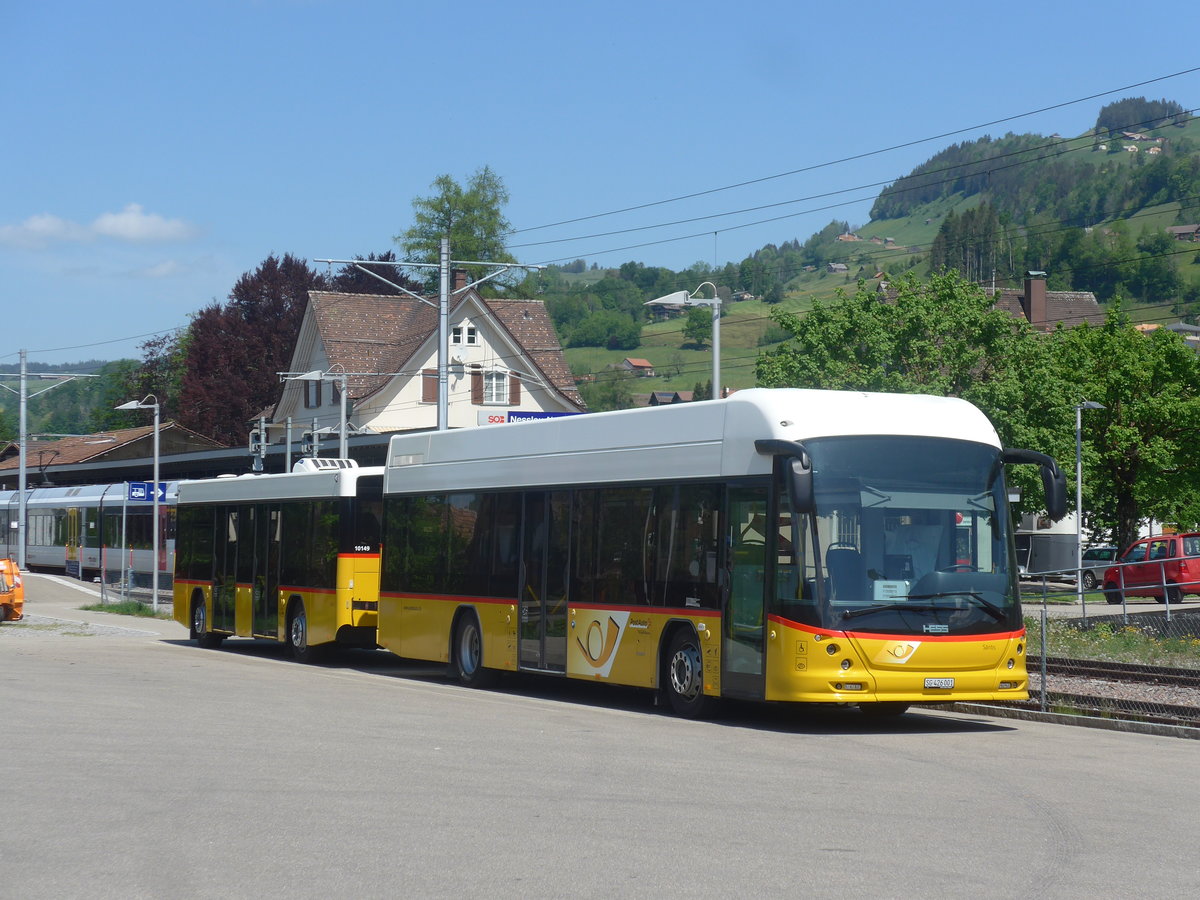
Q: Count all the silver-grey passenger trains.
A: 1